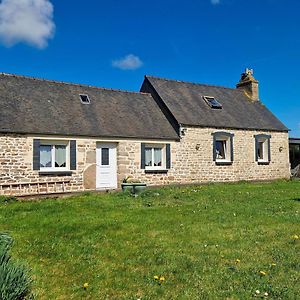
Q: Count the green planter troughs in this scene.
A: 1